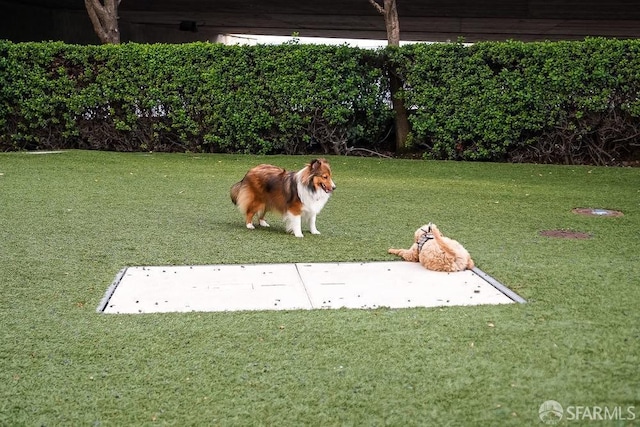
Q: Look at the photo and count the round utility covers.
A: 2